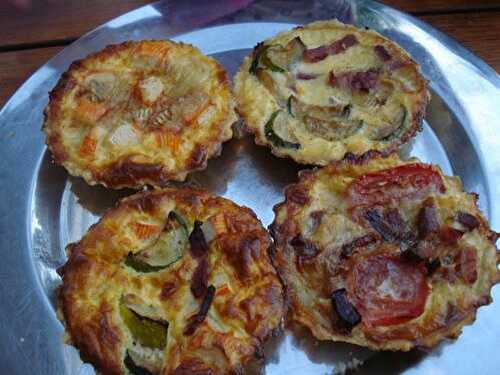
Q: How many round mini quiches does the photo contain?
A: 4